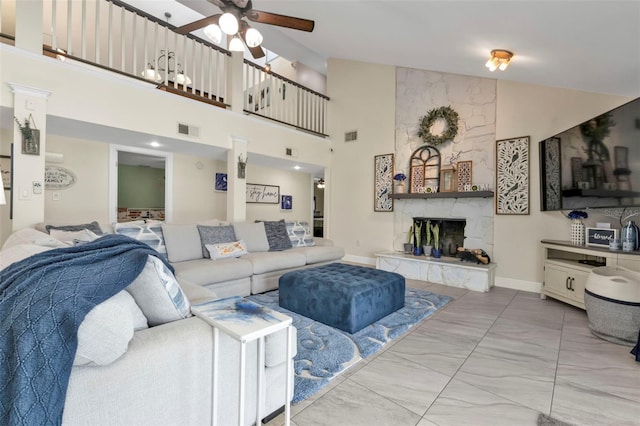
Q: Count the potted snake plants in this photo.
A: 4